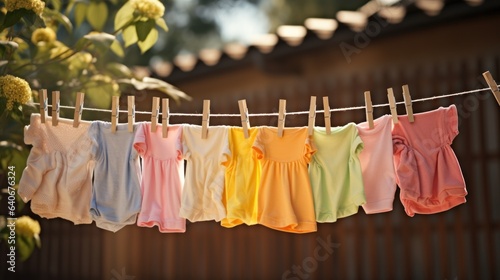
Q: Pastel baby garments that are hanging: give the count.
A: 9